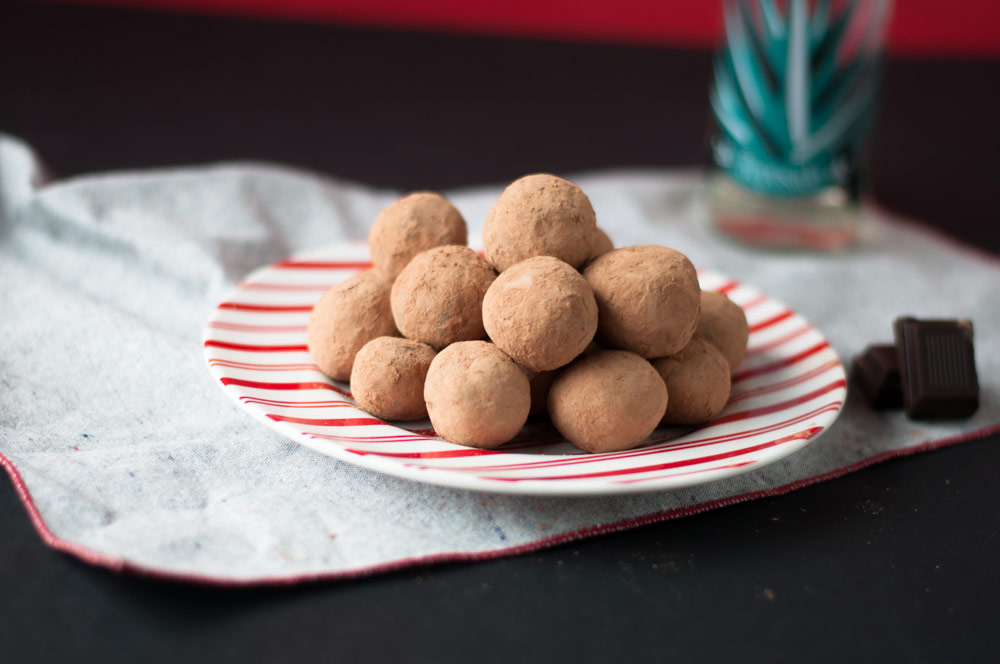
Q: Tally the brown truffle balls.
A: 13